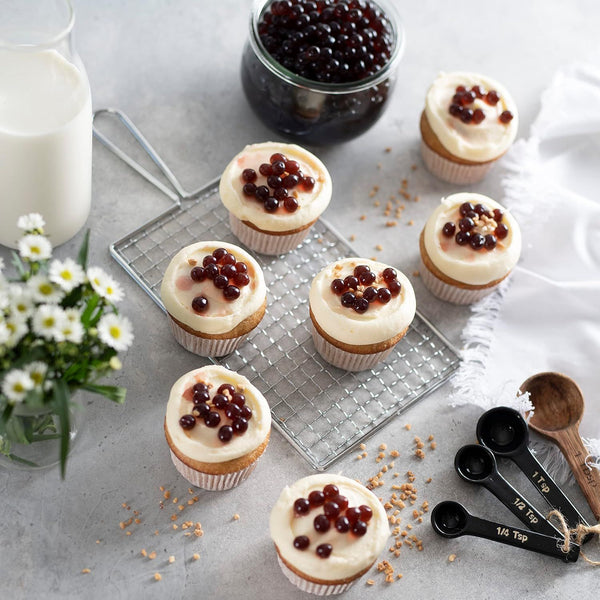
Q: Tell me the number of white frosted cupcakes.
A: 7